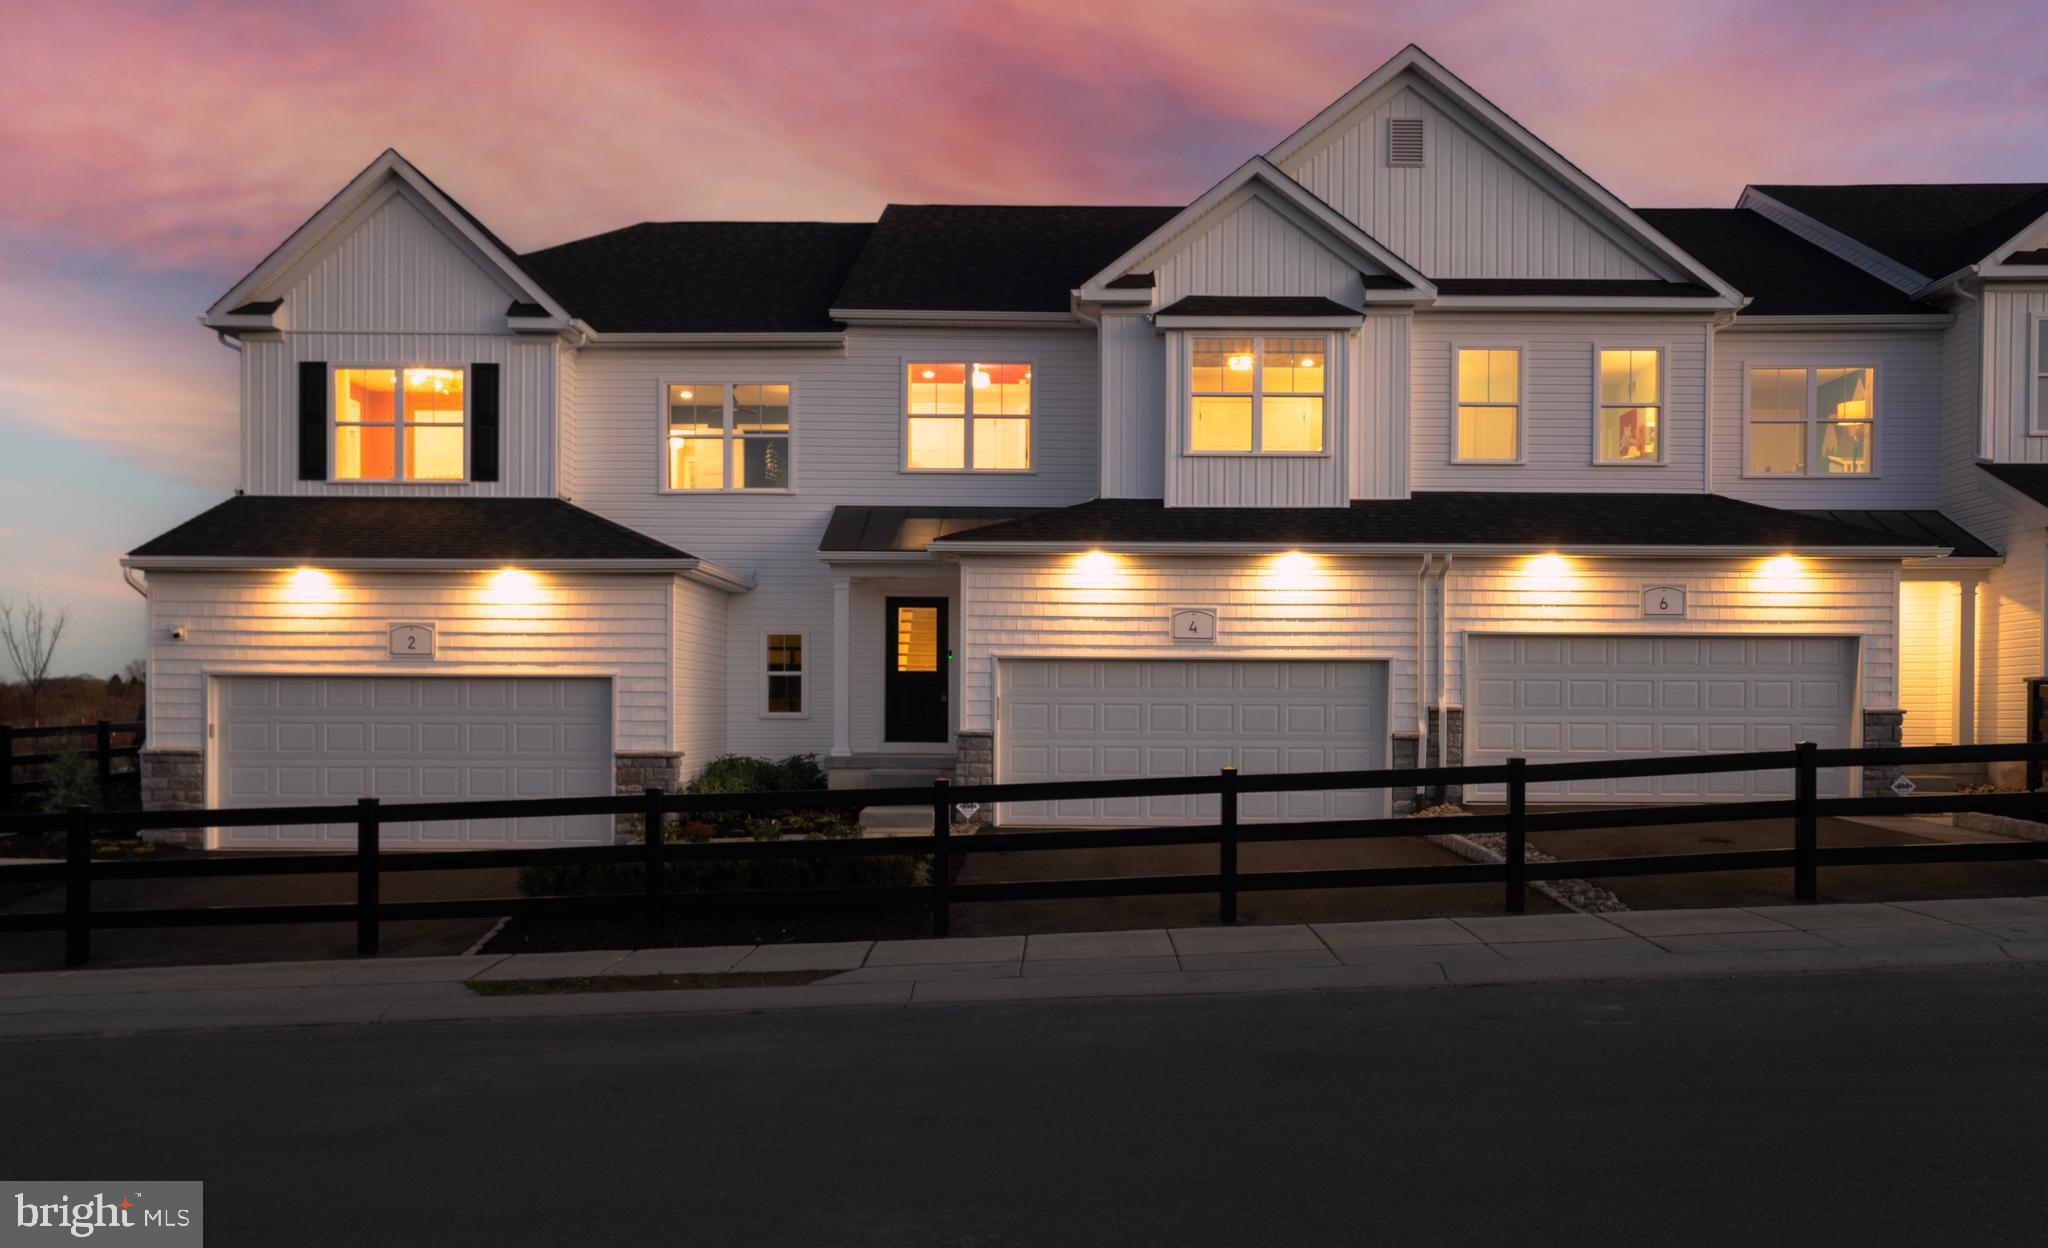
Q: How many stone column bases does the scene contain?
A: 6